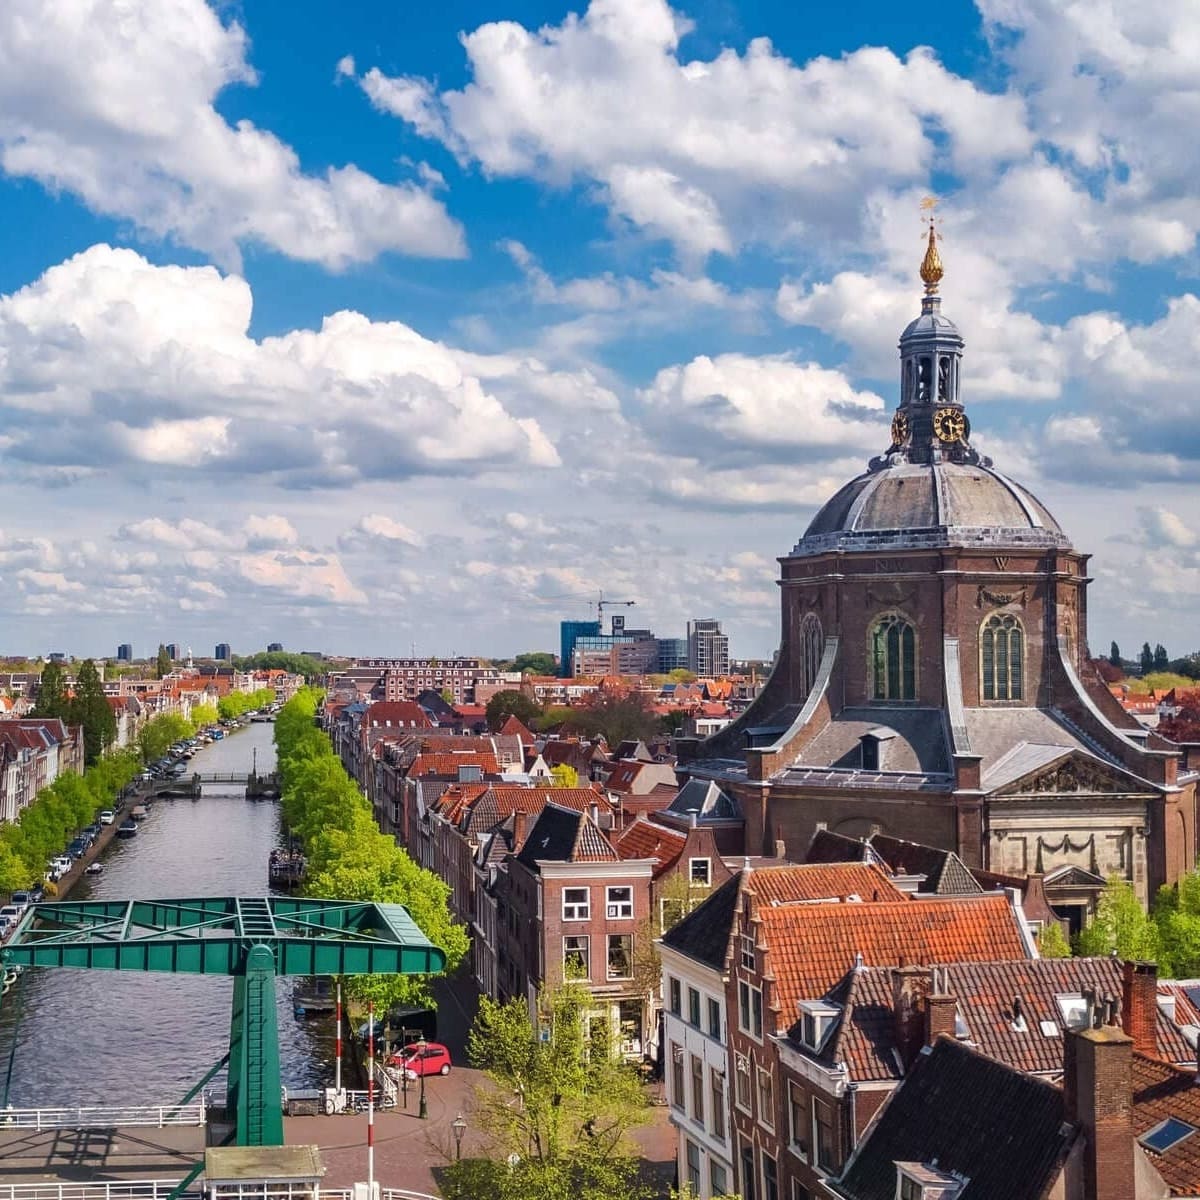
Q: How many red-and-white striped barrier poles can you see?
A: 2